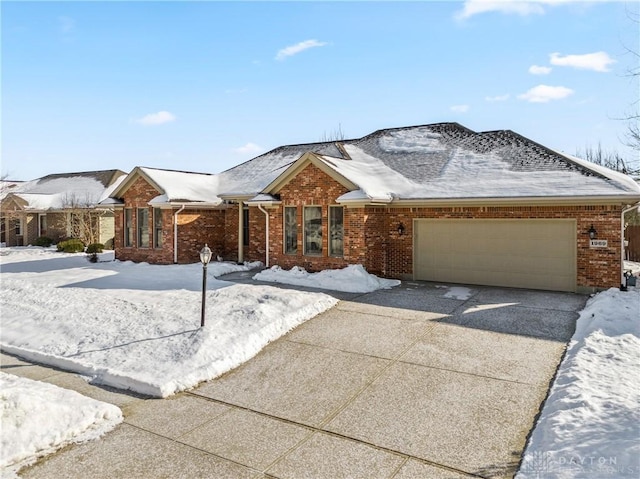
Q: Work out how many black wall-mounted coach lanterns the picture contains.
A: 2